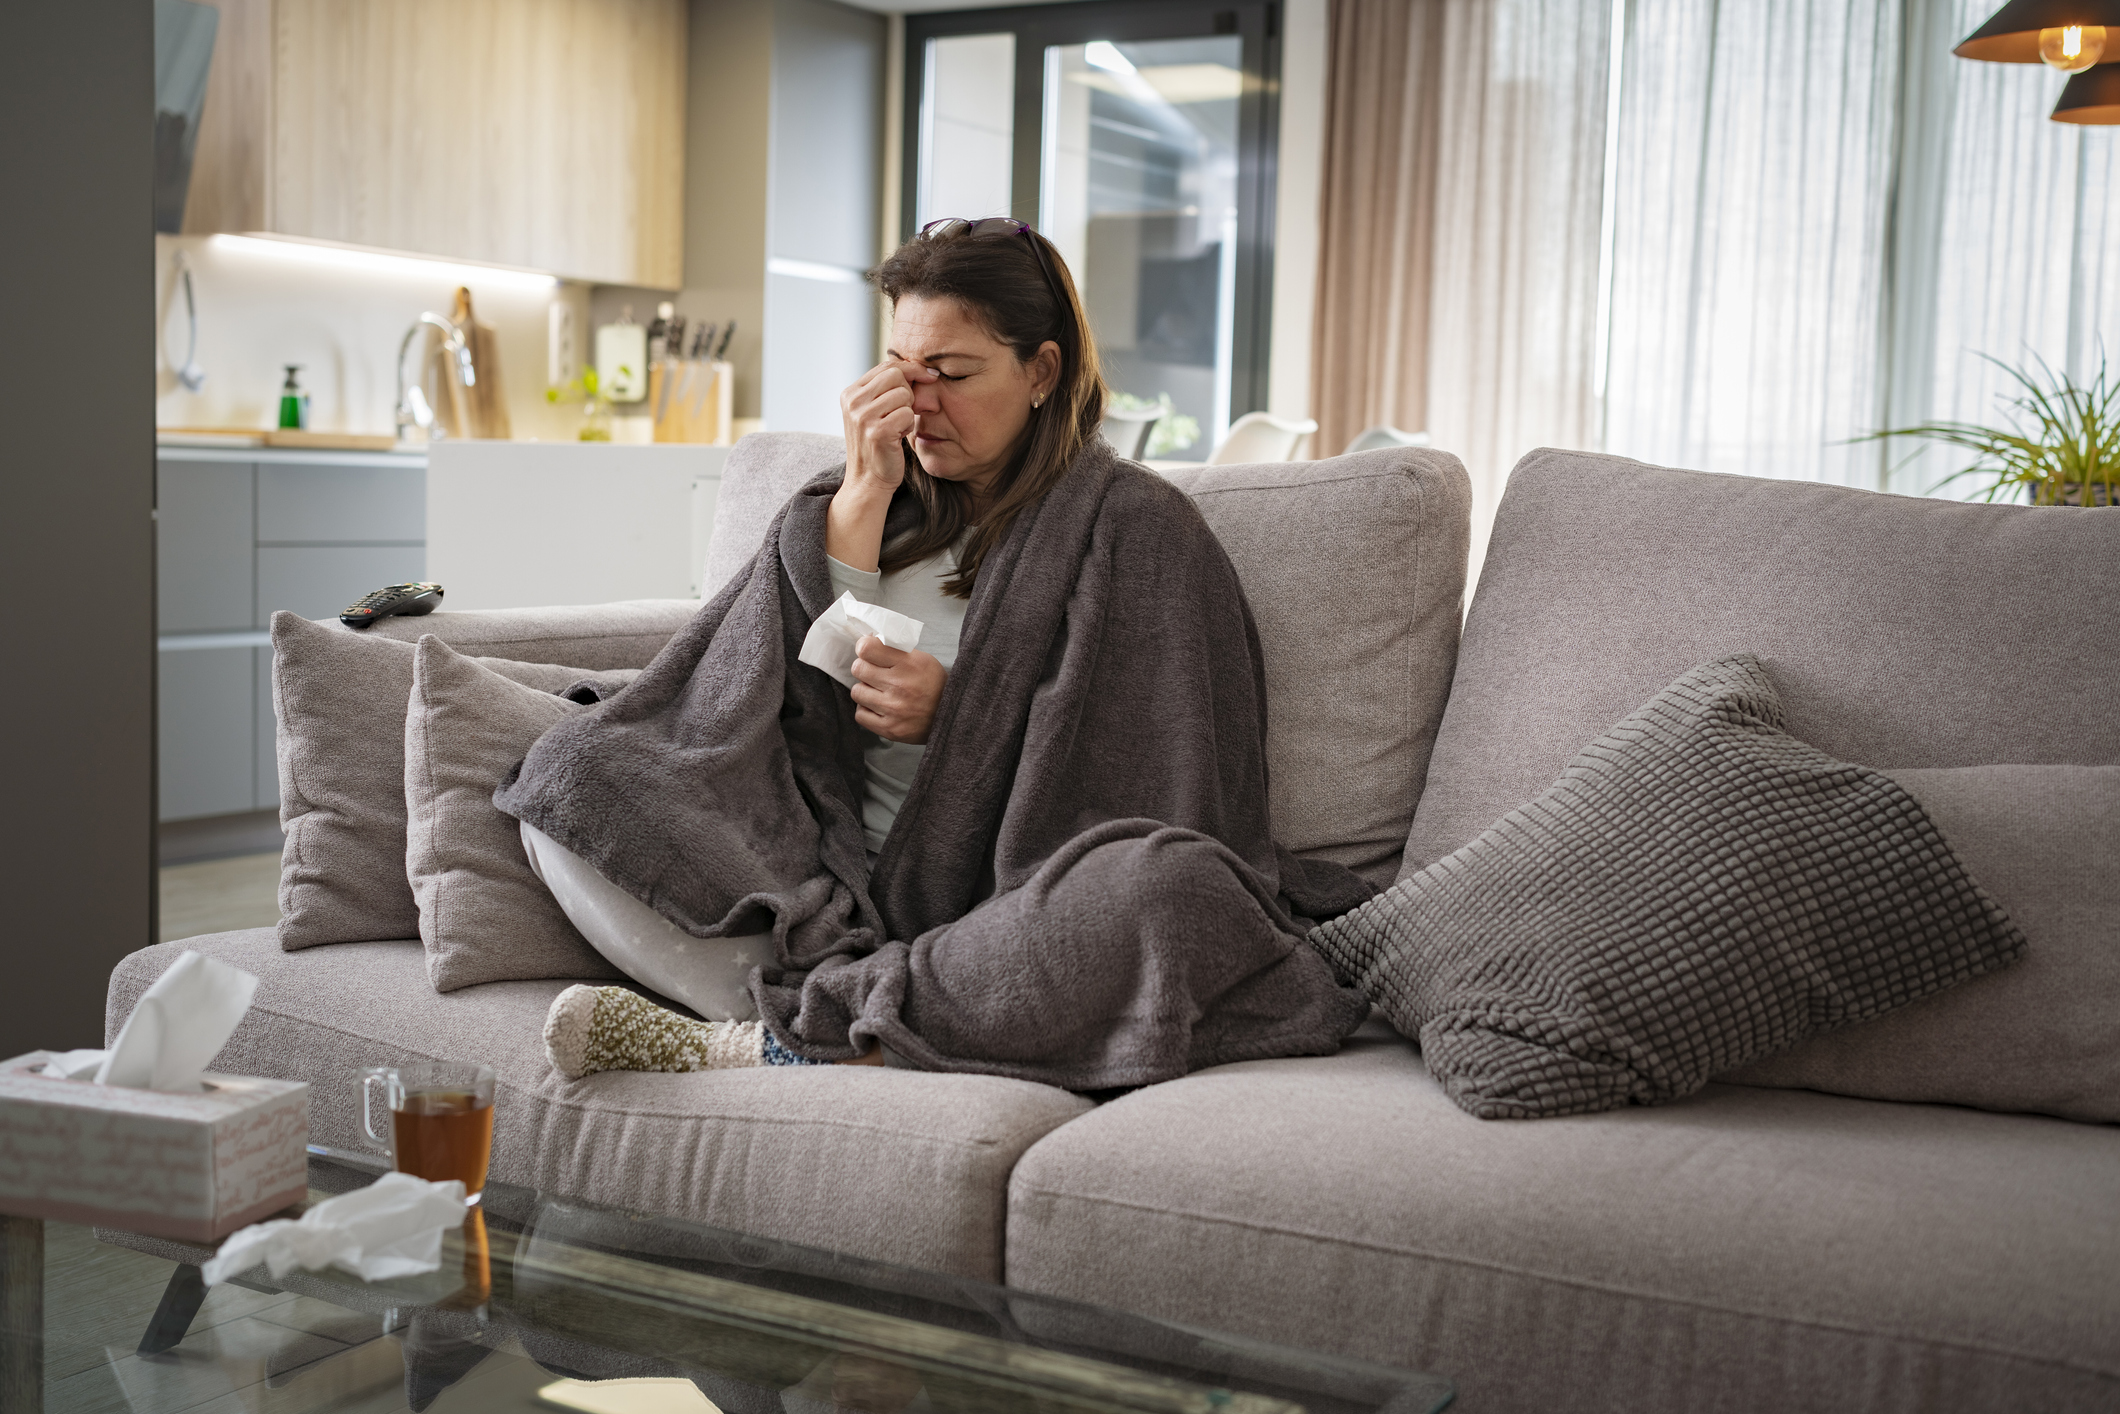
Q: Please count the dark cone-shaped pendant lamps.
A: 2